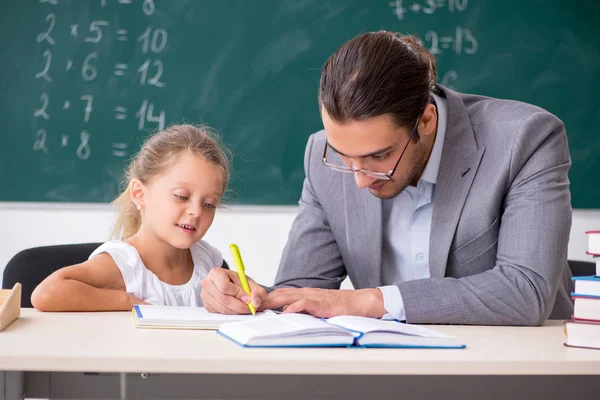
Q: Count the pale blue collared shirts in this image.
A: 1